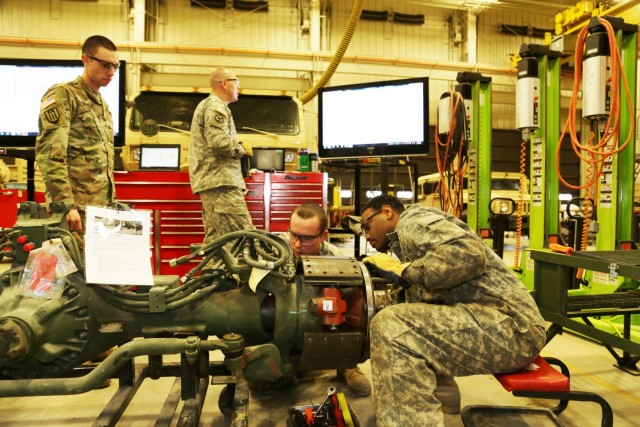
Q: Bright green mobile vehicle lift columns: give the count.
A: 3